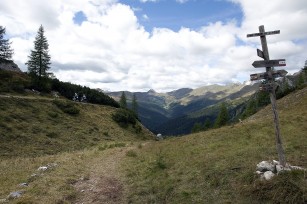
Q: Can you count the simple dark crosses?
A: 1